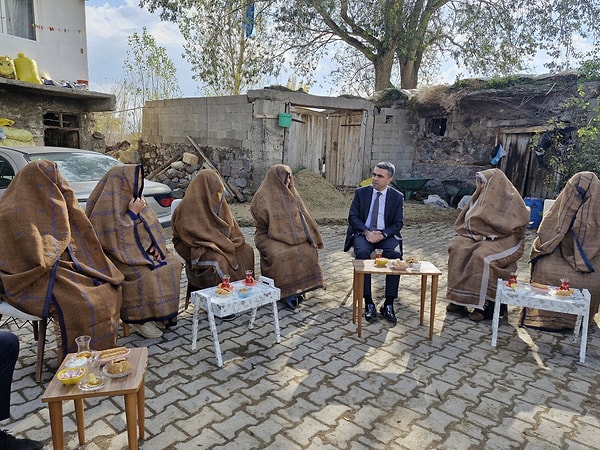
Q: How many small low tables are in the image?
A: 4